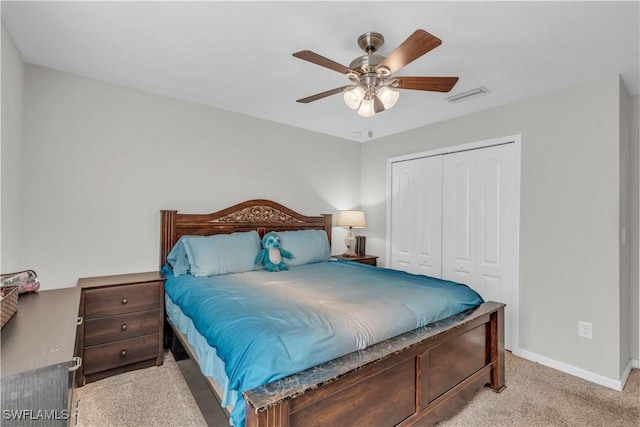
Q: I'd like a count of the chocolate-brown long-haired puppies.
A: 0